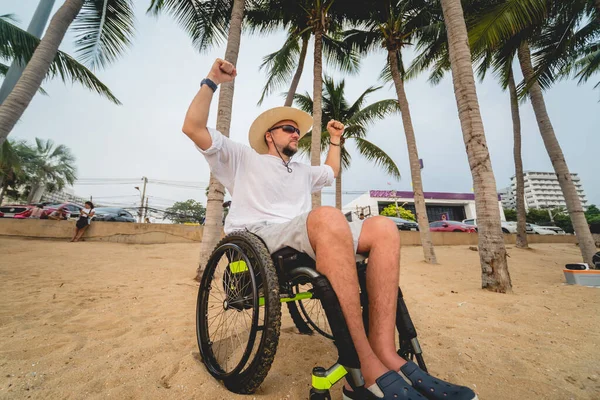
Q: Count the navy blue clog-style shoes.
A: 2